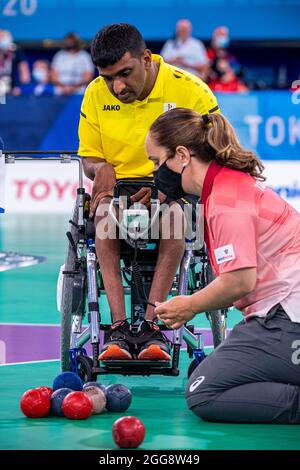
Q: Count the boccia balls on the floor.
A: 9